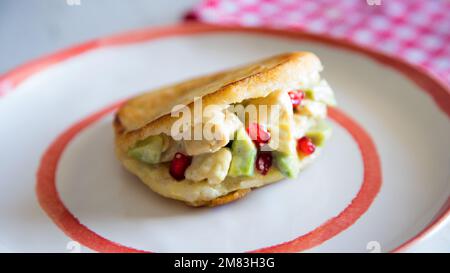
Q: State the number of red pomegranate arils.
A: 5